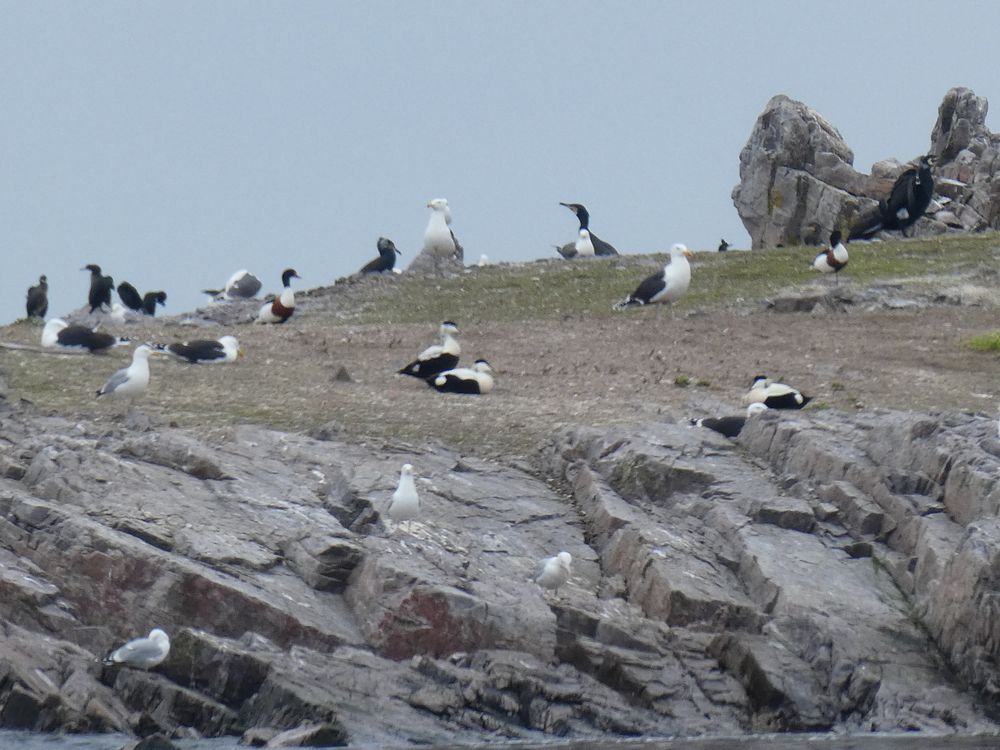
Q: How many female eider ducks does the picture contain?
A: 0